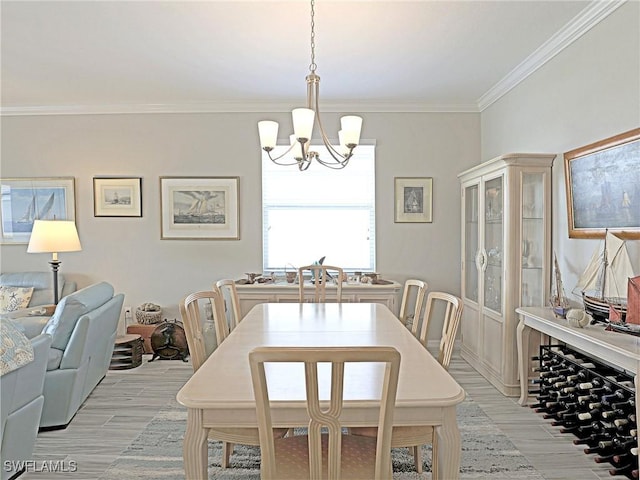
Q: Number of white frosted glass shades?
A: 5